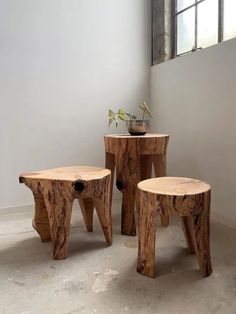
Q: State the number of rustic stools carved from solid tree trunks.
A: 3